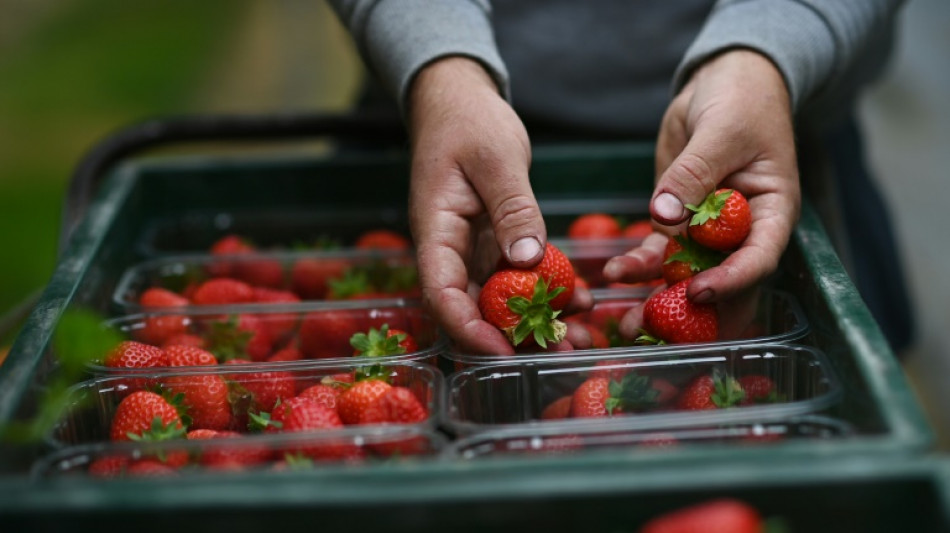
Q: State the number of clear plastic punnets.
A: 10